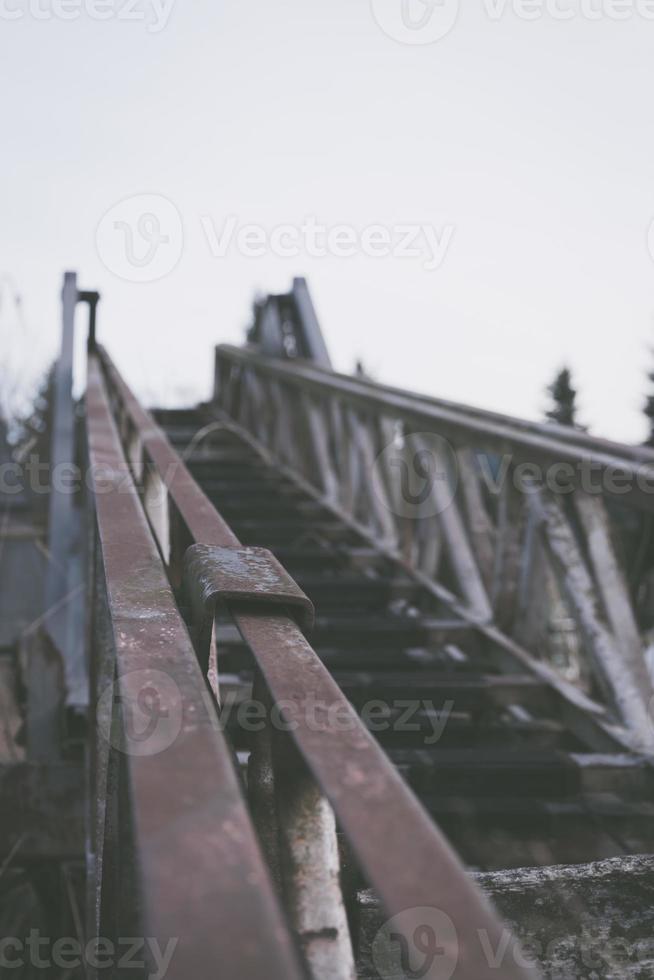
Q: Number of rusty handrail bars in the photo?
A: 2